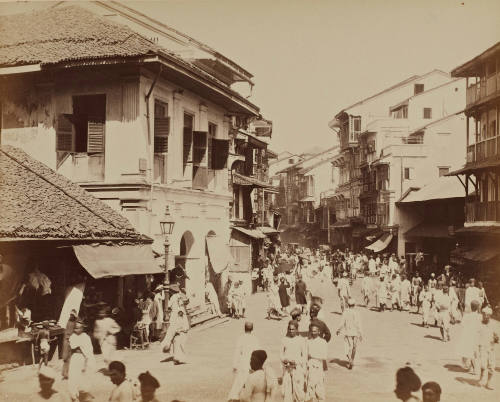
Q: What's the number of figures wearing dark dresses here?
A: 2